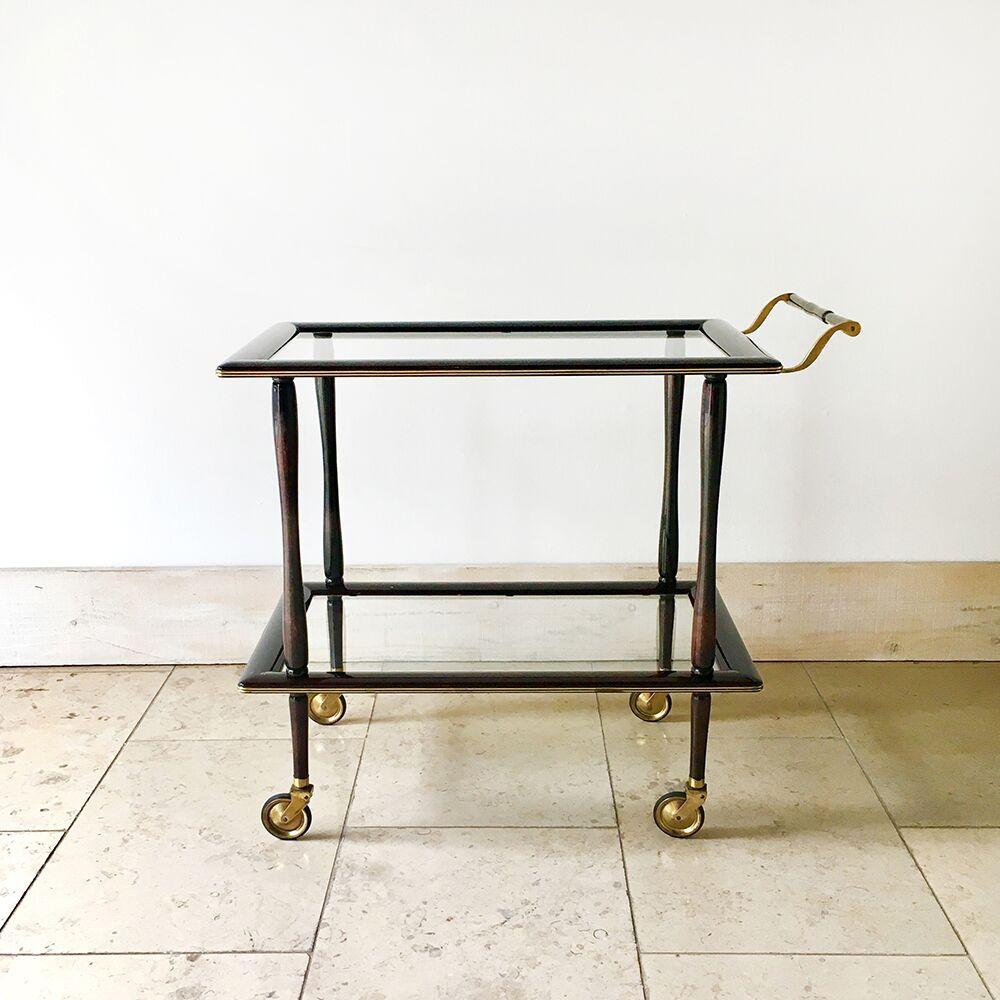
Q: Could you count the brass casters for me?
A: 4